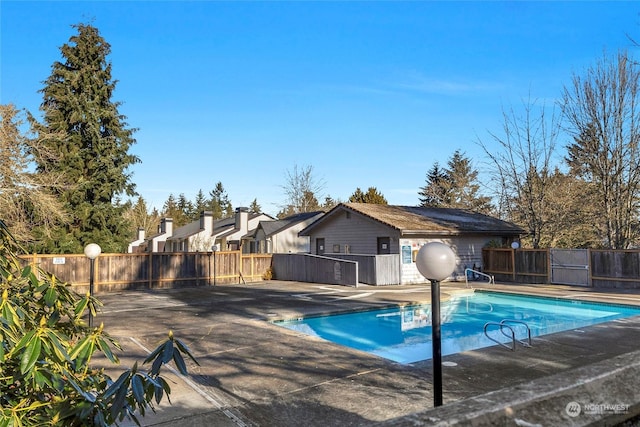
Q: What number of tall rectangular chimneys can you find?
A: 4